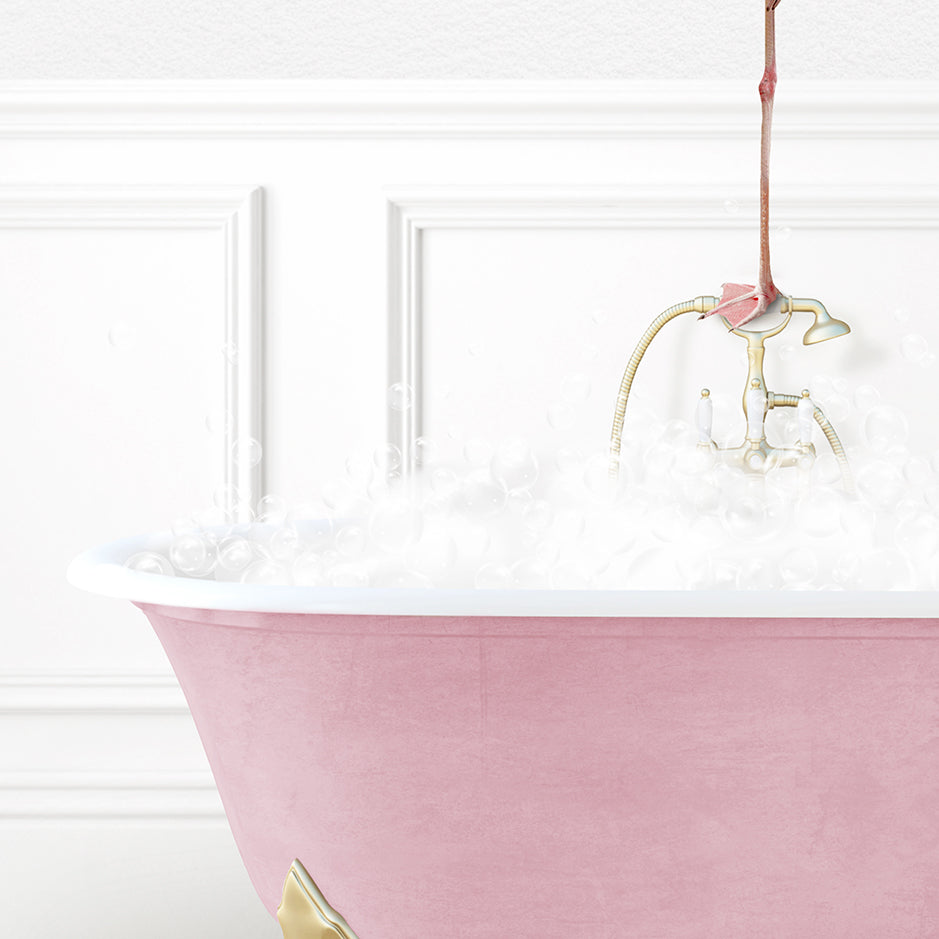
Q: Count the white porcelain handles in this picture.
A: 3